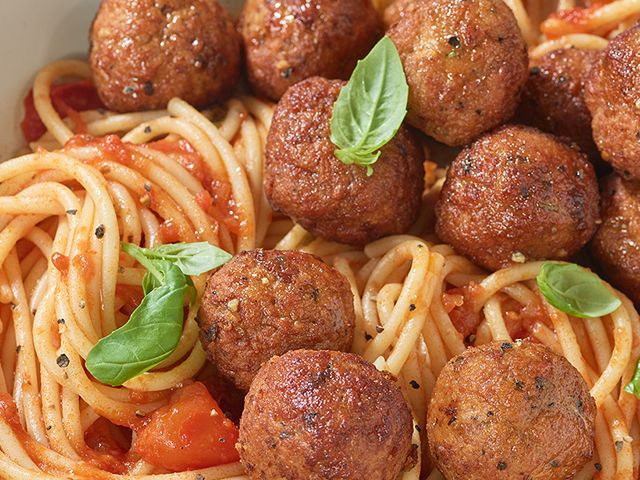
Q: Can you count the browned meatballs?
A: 11